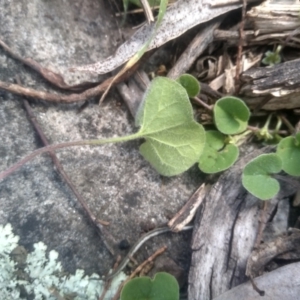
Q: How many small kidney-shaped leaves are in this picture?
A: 6